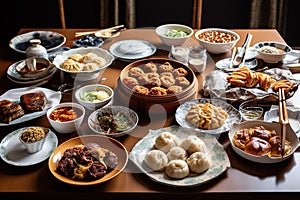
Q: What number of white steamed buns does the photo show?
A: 6